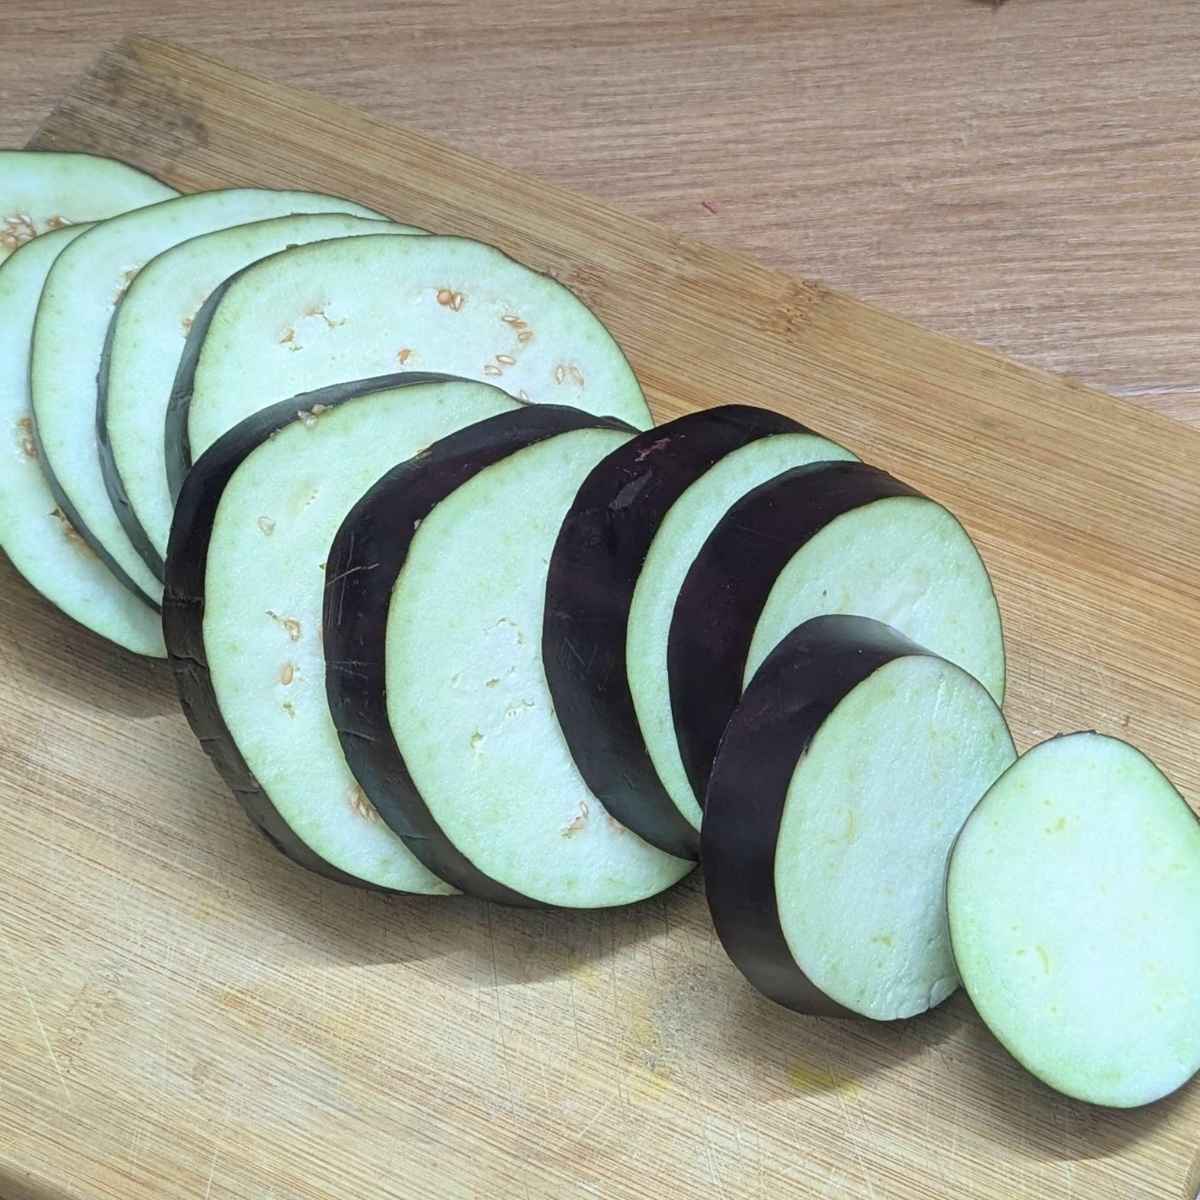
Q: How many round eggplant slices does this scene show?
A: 11